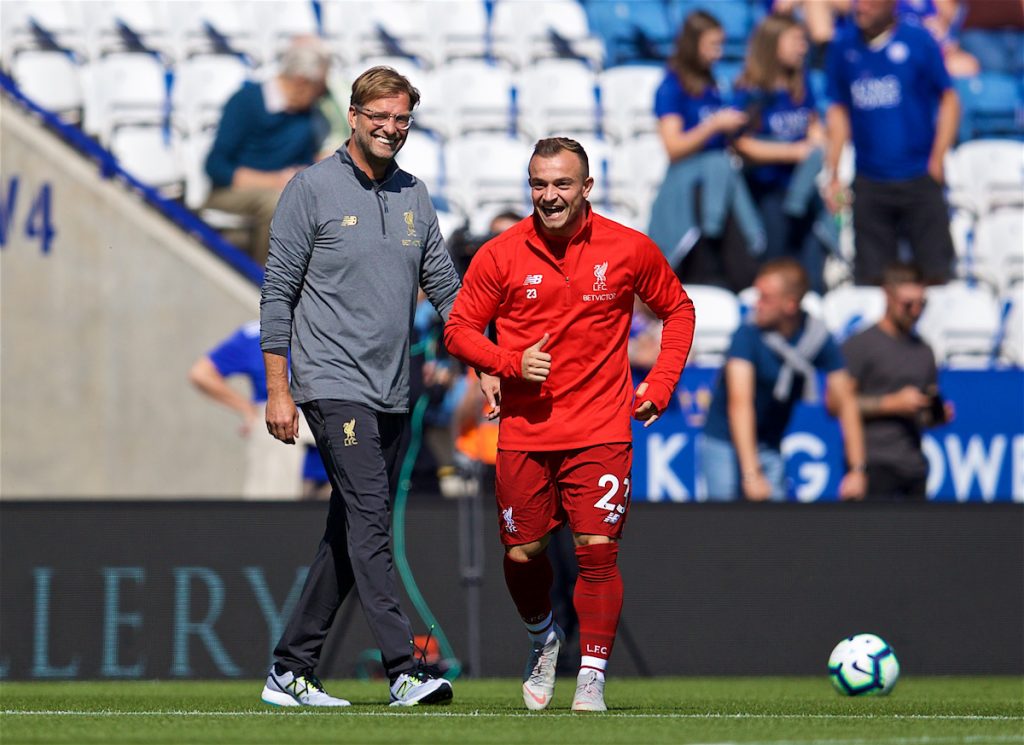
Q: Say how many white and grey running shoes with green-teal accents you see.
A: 2